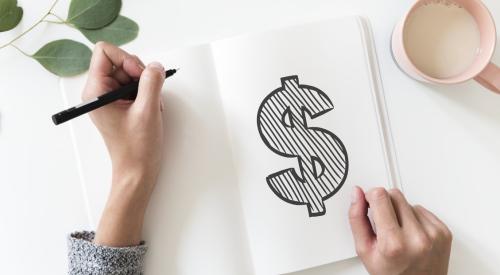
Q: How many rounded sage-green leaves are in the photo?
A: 4